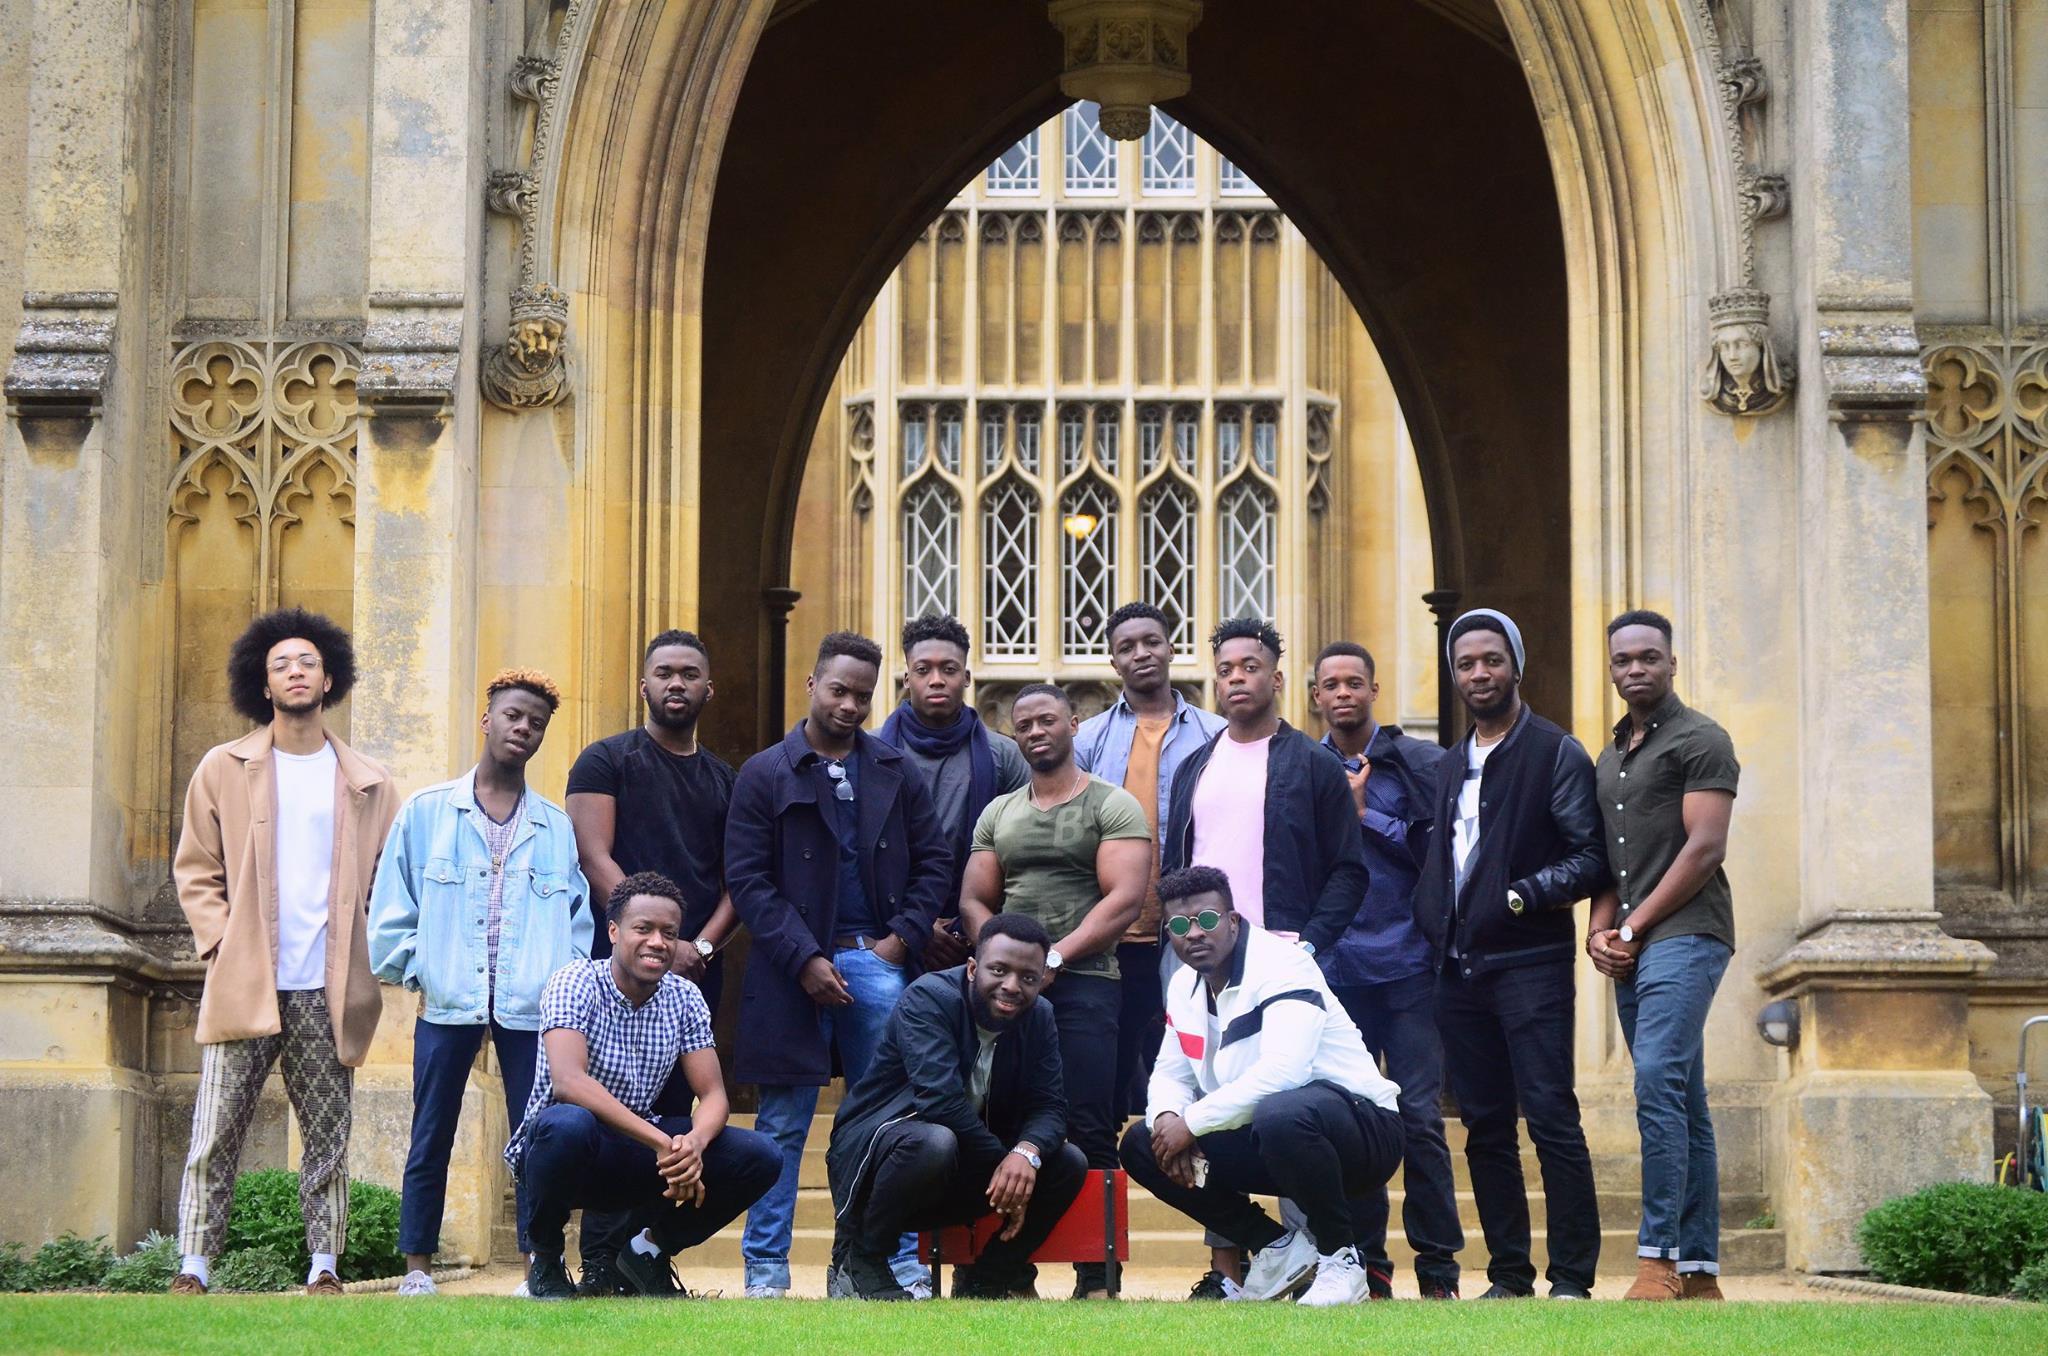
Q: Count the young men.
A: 14